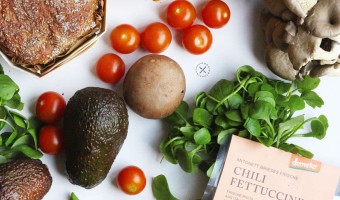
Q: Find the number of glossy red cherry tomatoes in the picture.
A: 9